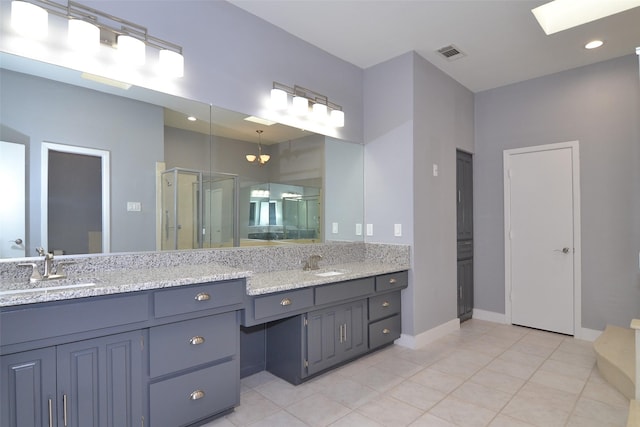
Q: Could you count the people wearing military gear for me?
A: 0